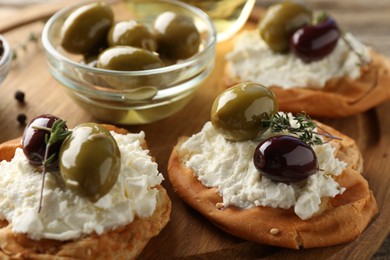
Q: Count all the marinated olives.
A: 10